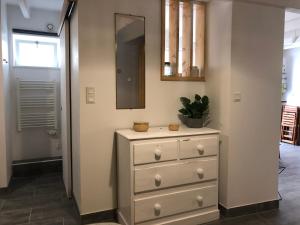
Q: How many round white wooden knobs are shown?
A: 6